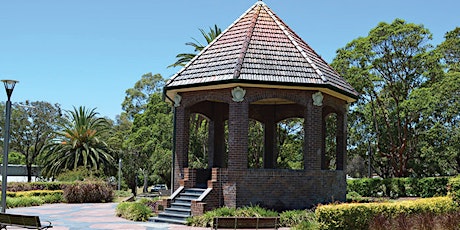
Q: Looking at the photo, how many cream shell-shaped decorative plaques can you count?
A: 3